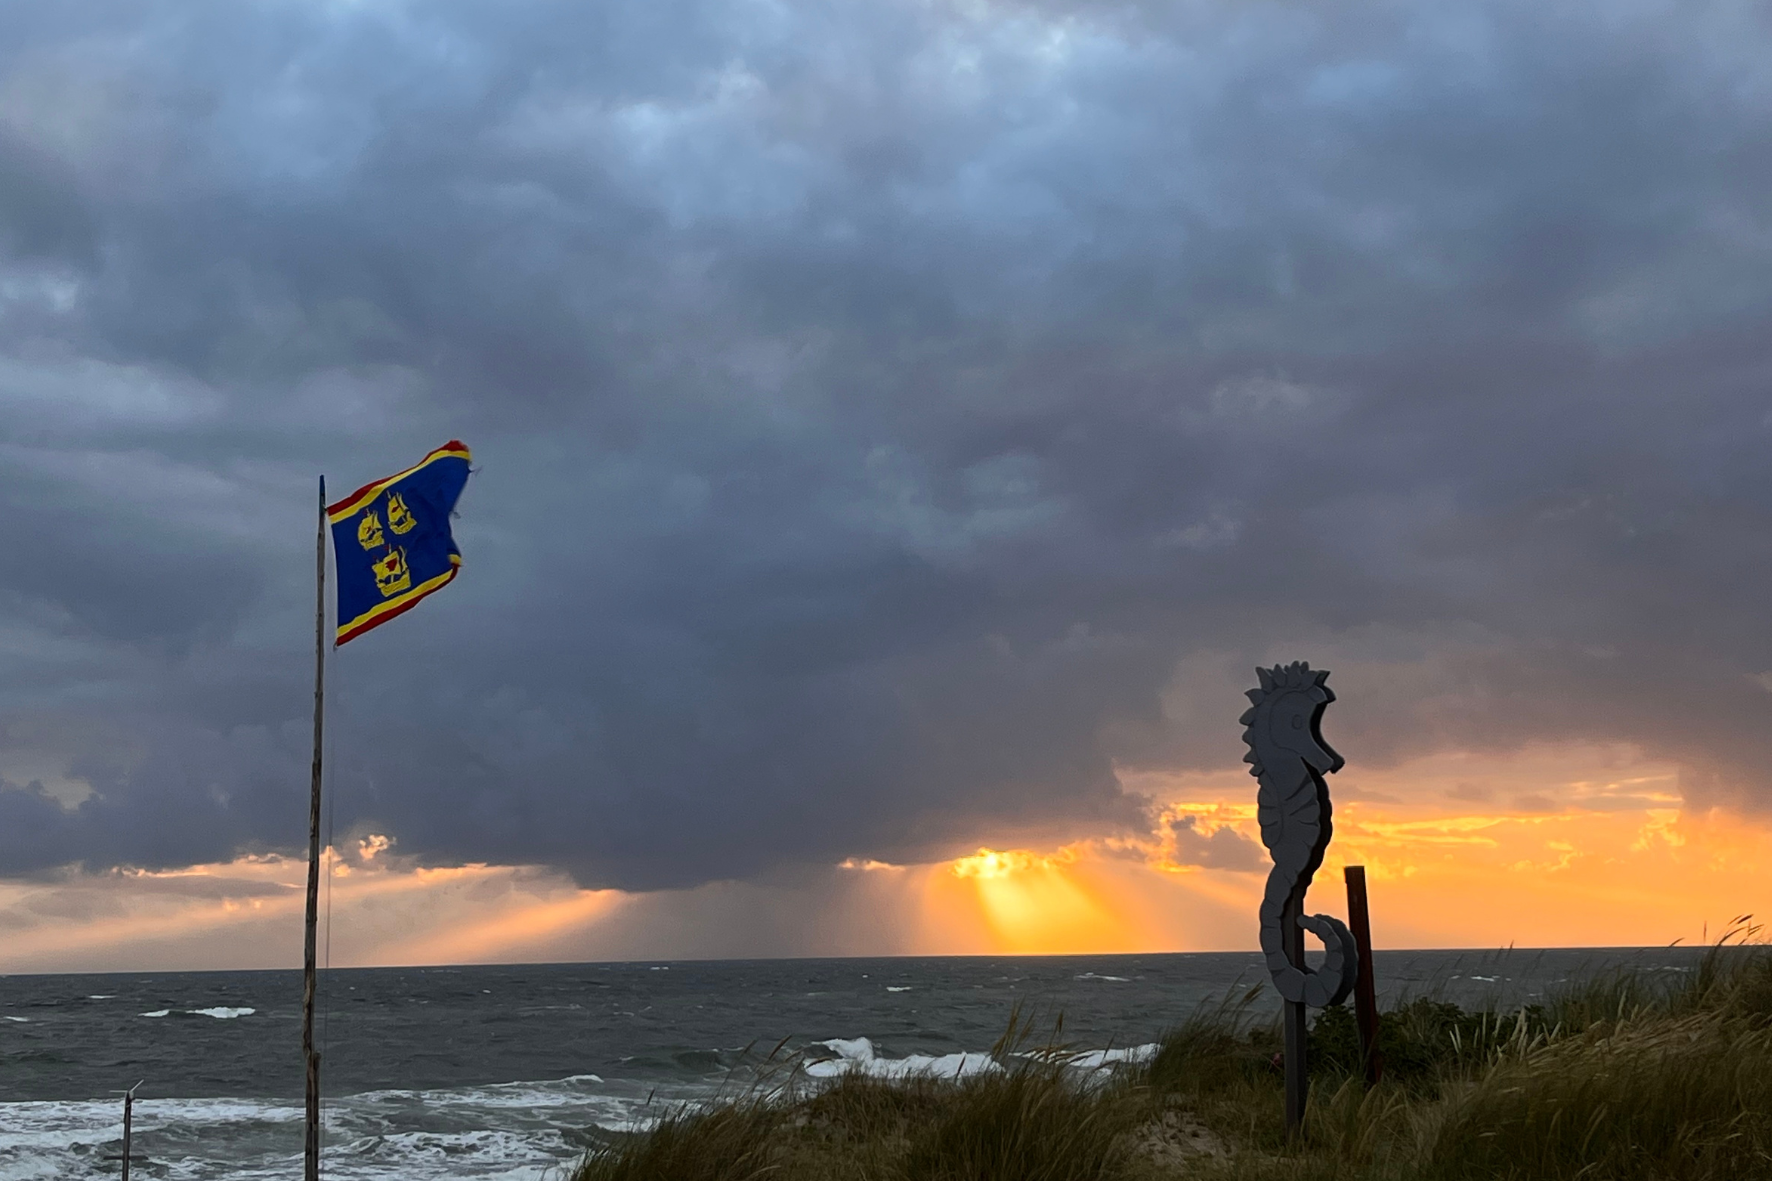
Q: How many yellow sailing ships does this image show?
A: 3